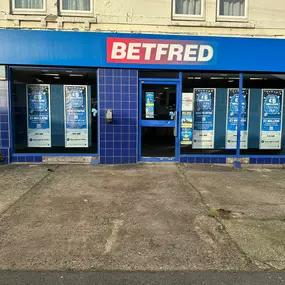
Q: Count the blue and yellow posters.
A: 3